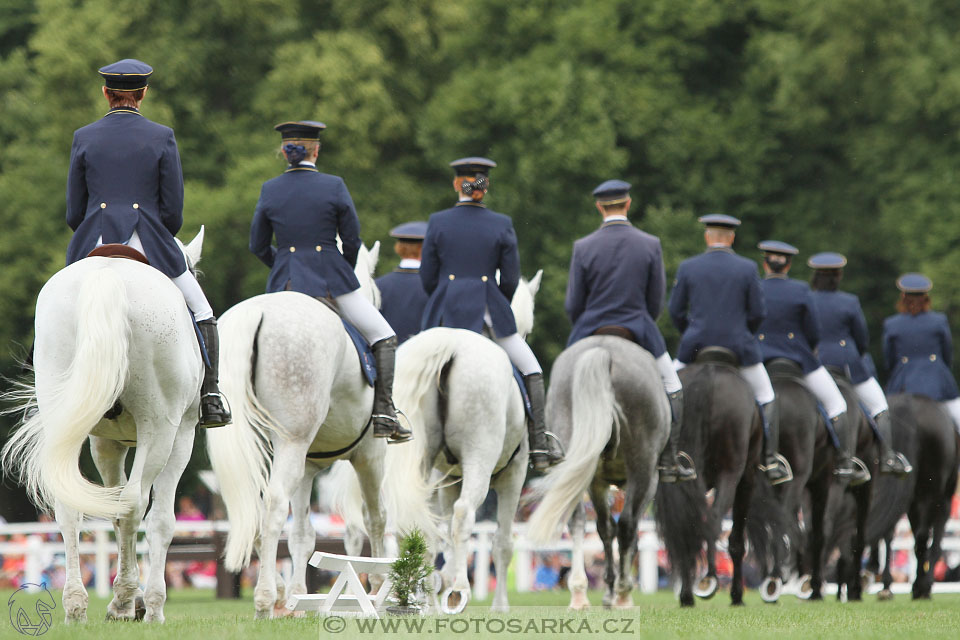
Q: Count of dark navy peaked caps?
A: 9